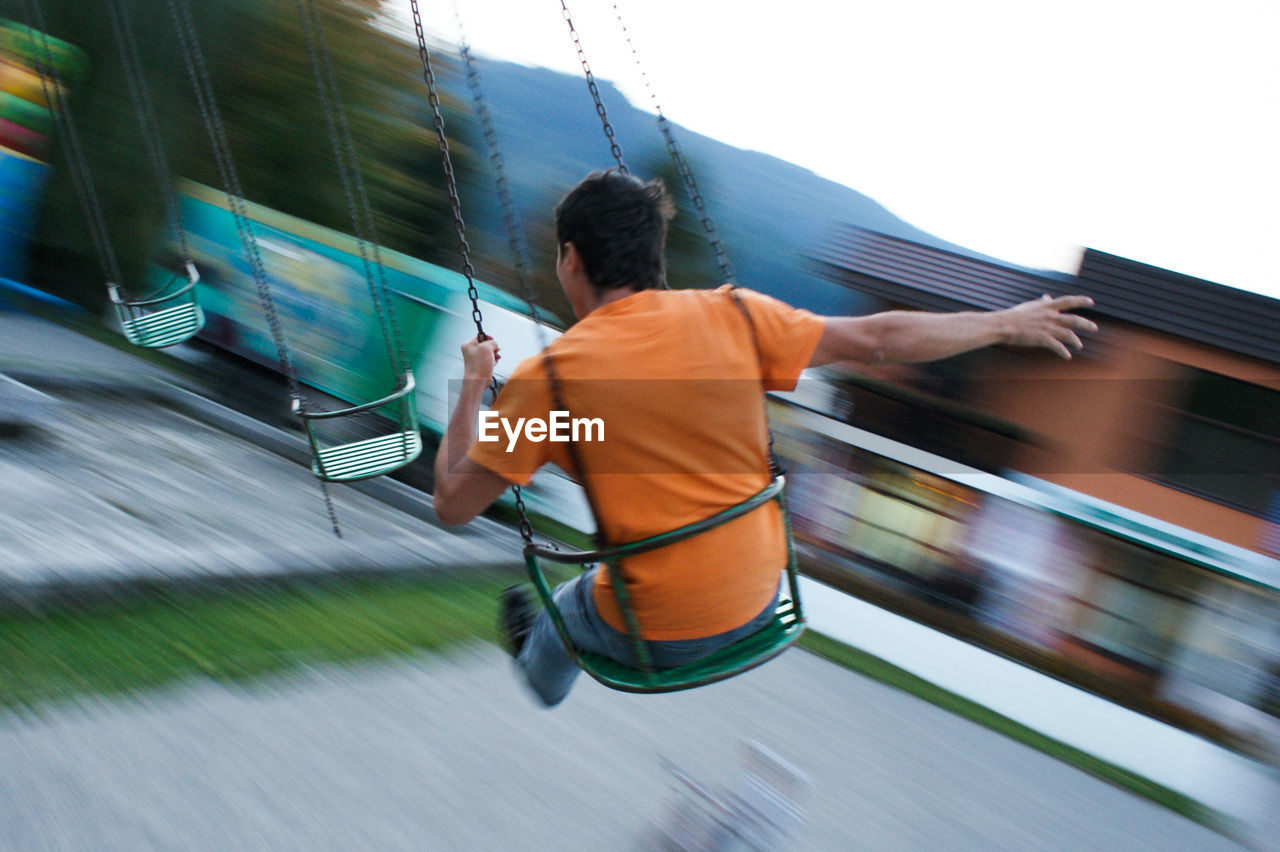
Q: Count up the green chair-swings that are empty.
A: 2